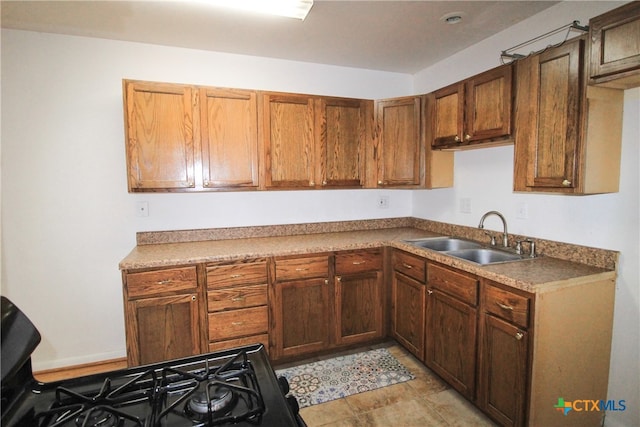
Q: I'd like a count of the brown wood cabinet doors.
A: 15